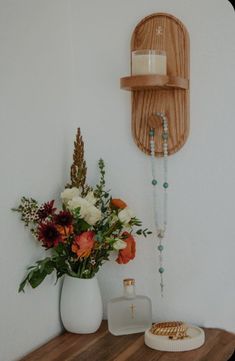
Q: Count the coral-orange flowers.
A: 4